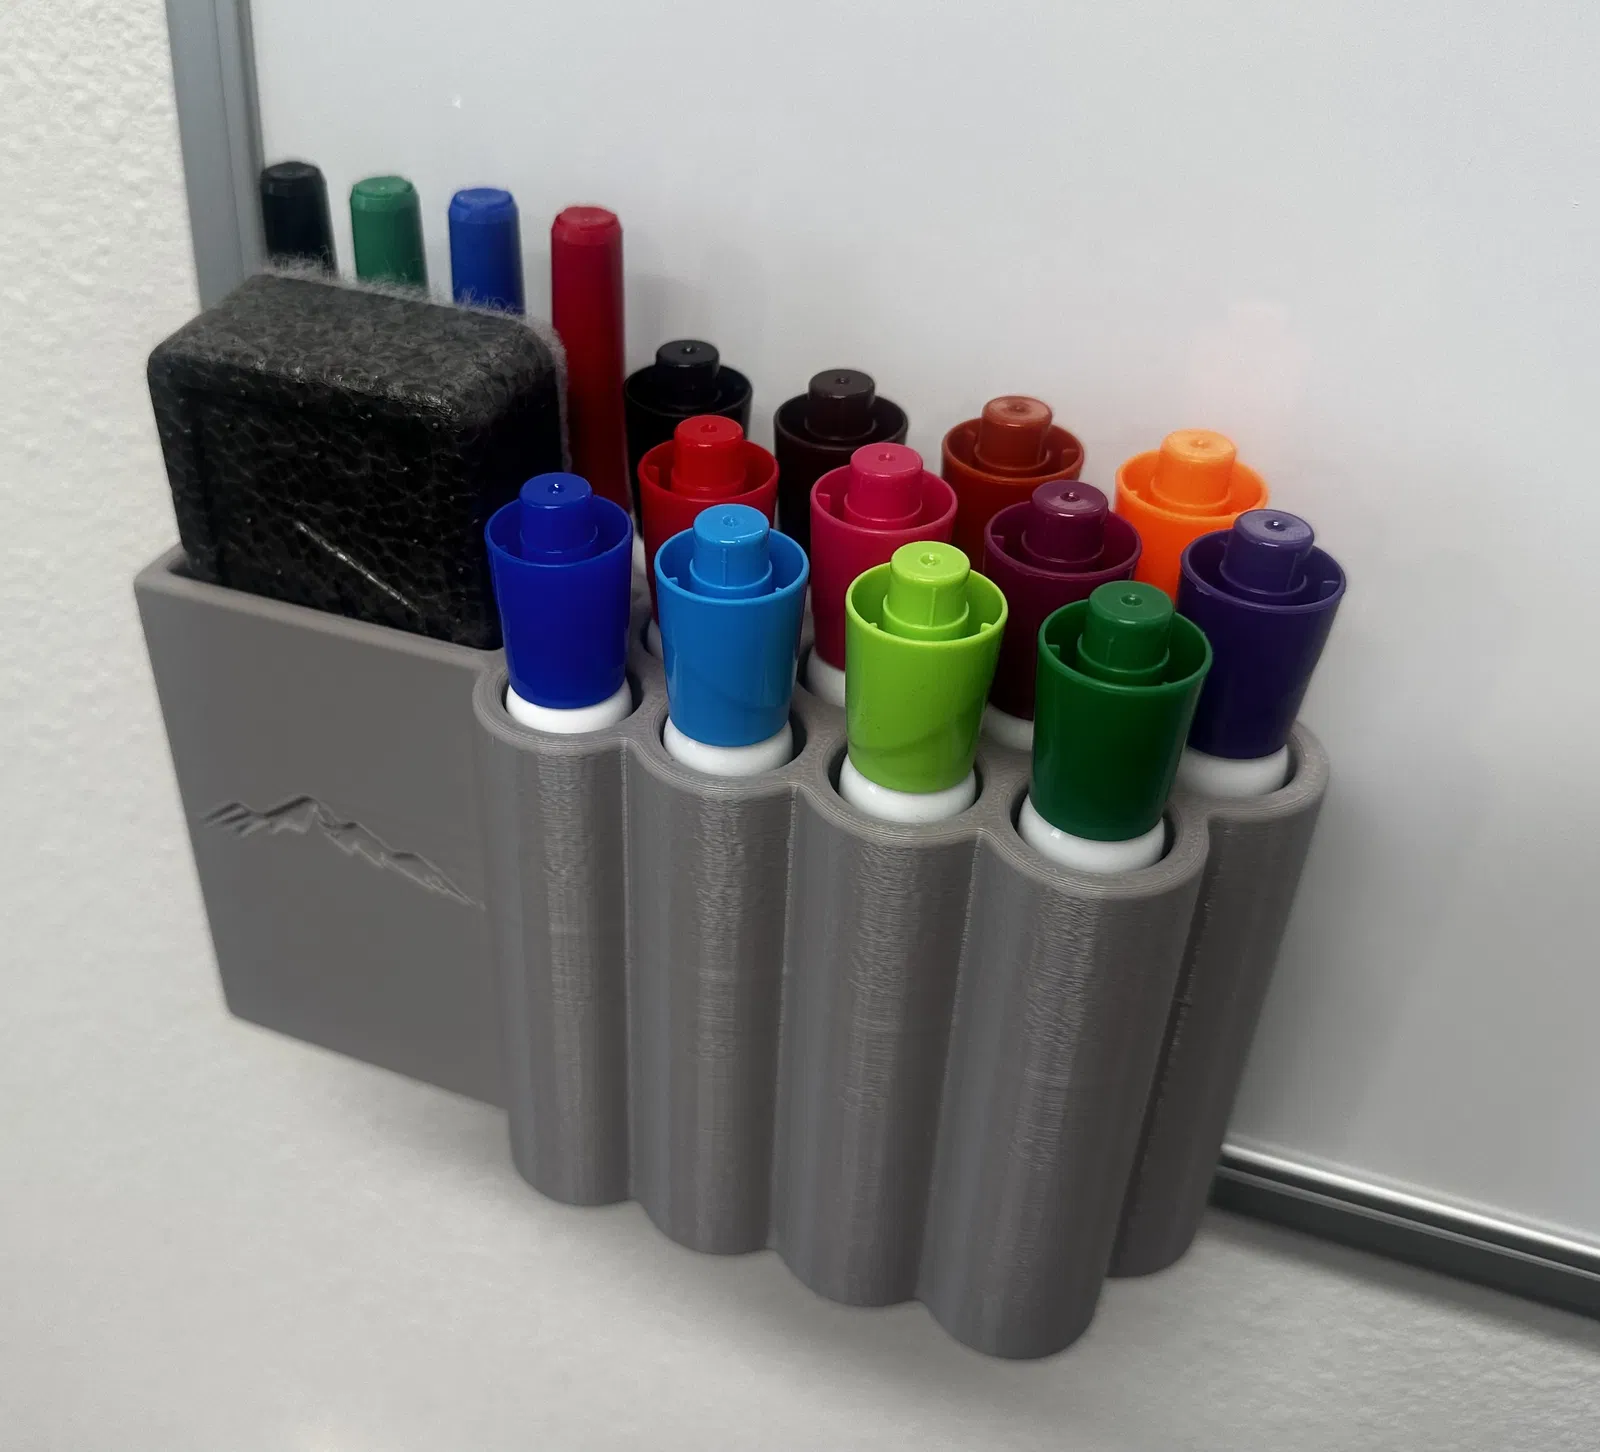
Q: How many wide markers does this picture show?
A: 12